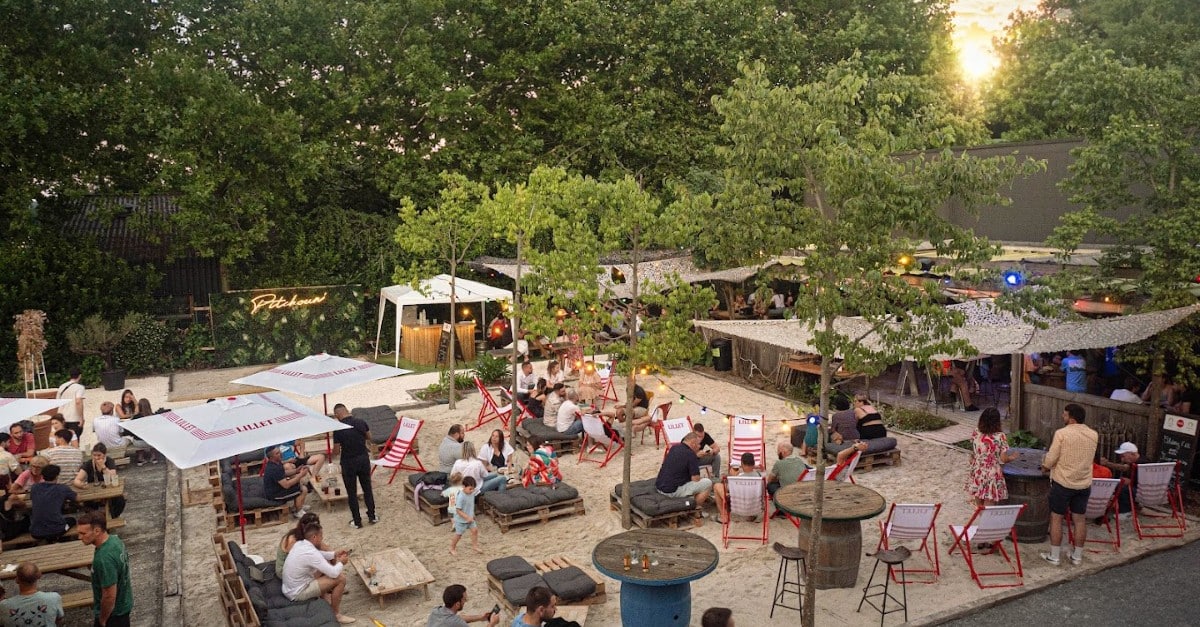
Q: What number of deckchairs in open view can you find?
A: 14